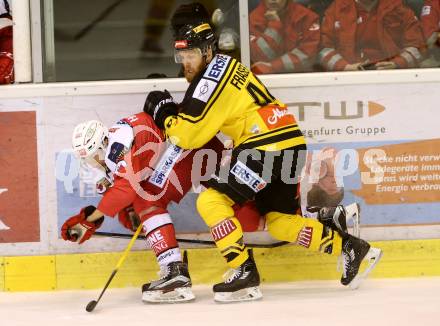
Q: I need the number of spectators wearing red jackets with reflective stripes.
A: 2